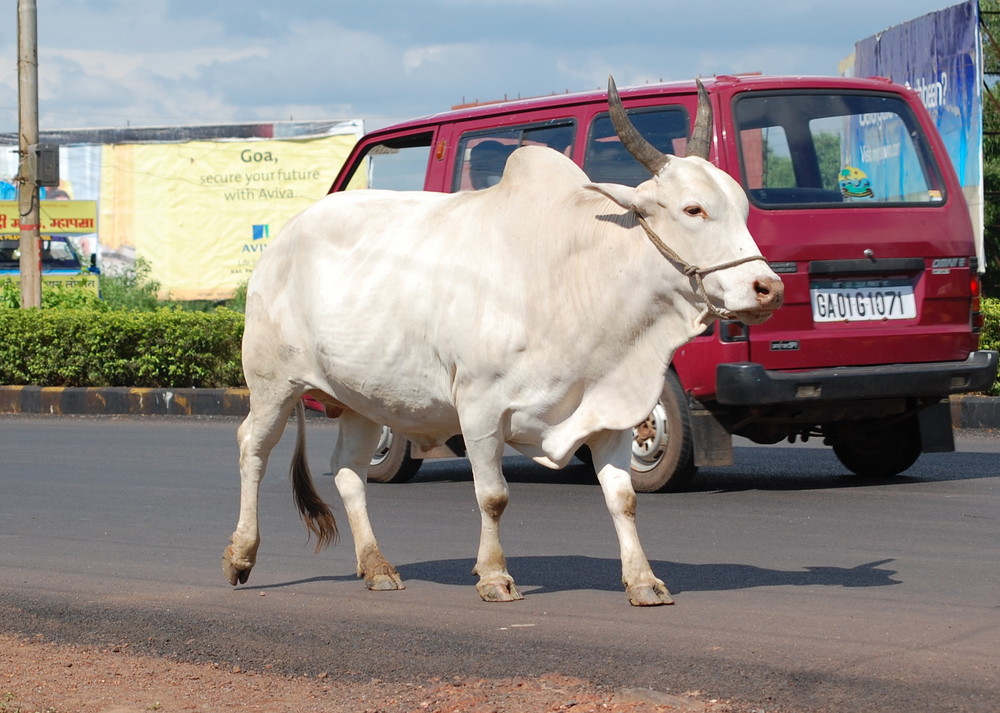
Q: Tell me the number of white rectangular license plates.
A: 1